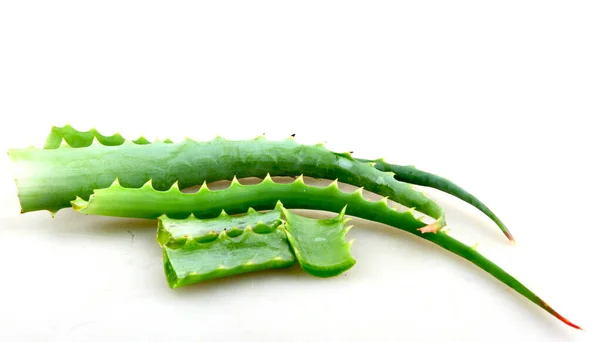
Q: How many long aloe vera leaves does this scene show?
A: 3